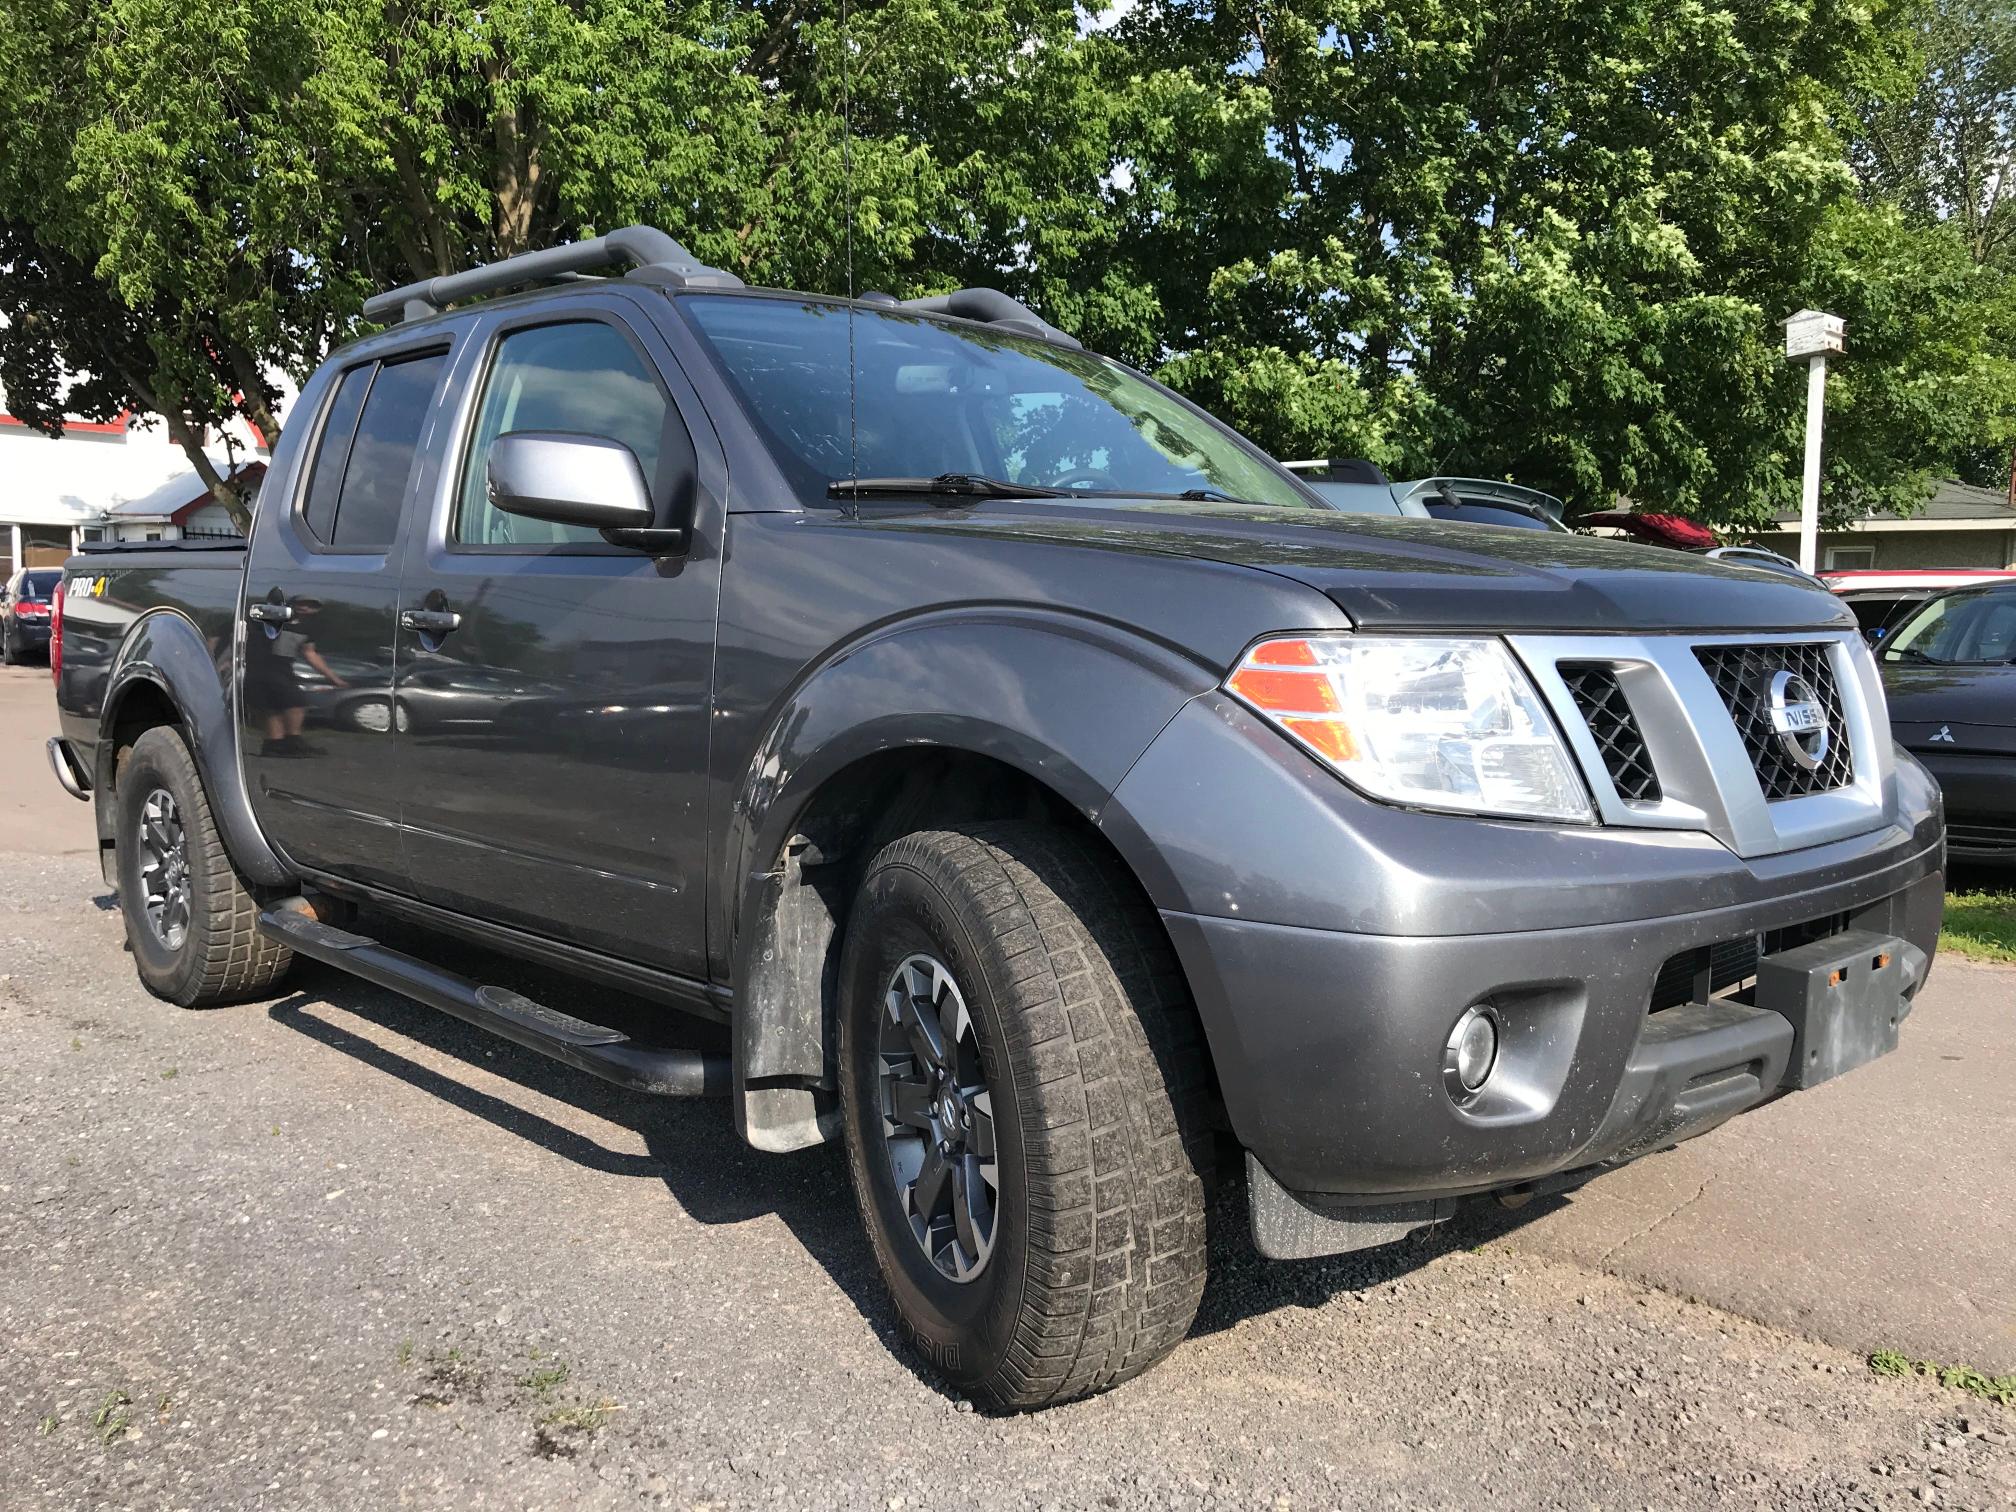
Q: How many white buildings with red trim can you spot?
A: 1